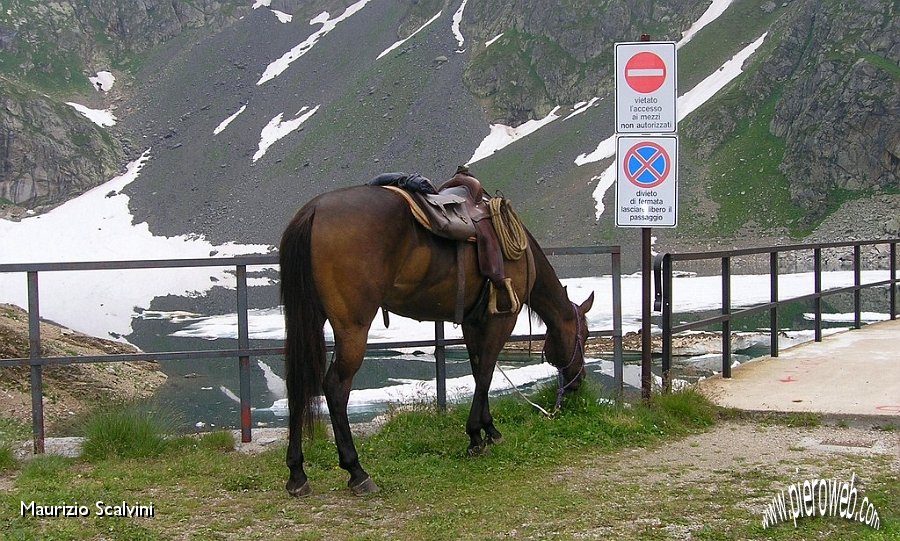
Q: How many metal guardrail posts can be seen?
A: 10